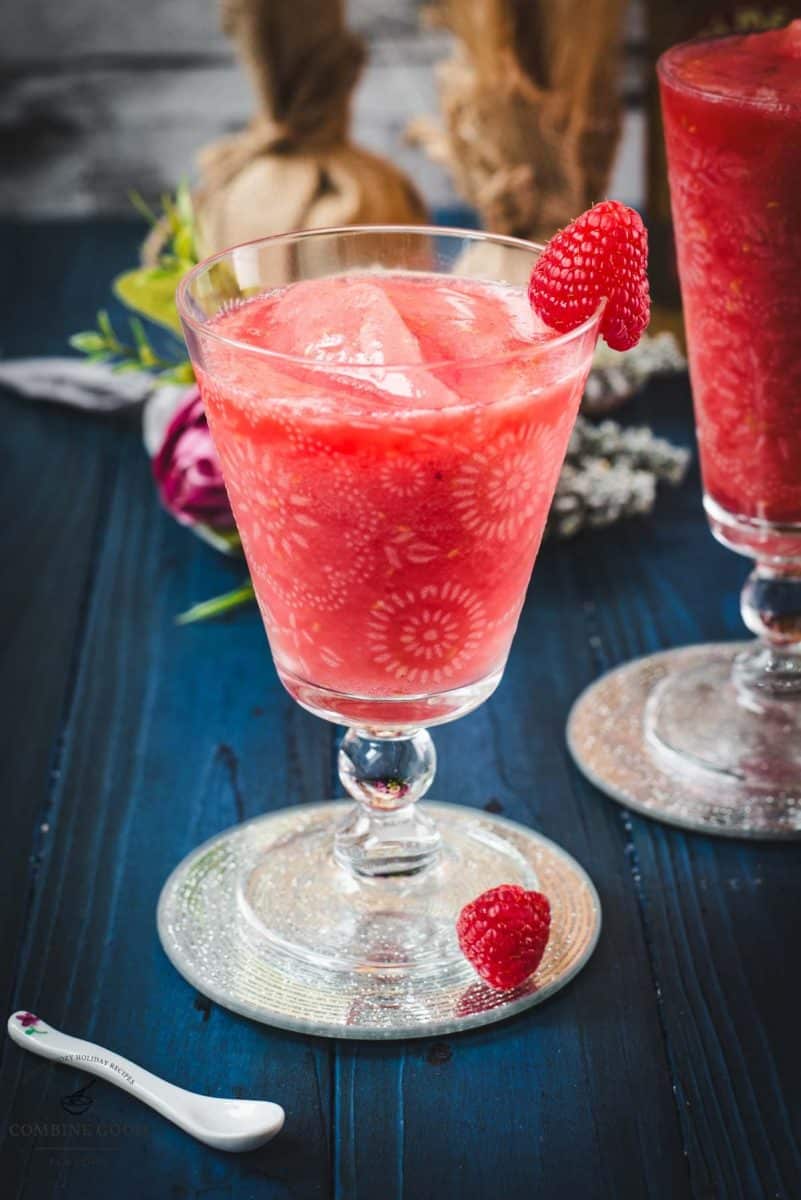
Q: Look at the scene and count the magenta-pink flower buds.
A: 1